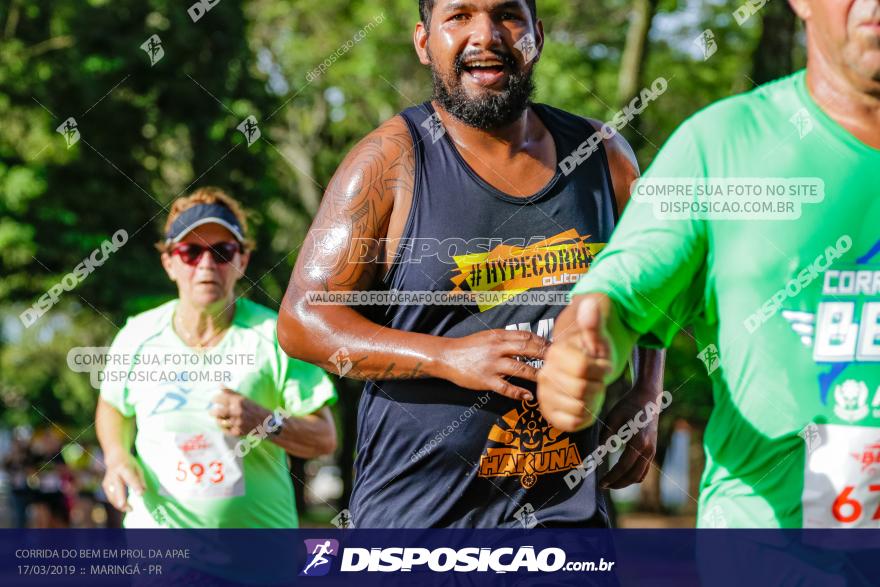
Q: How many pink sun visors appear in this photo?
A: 0